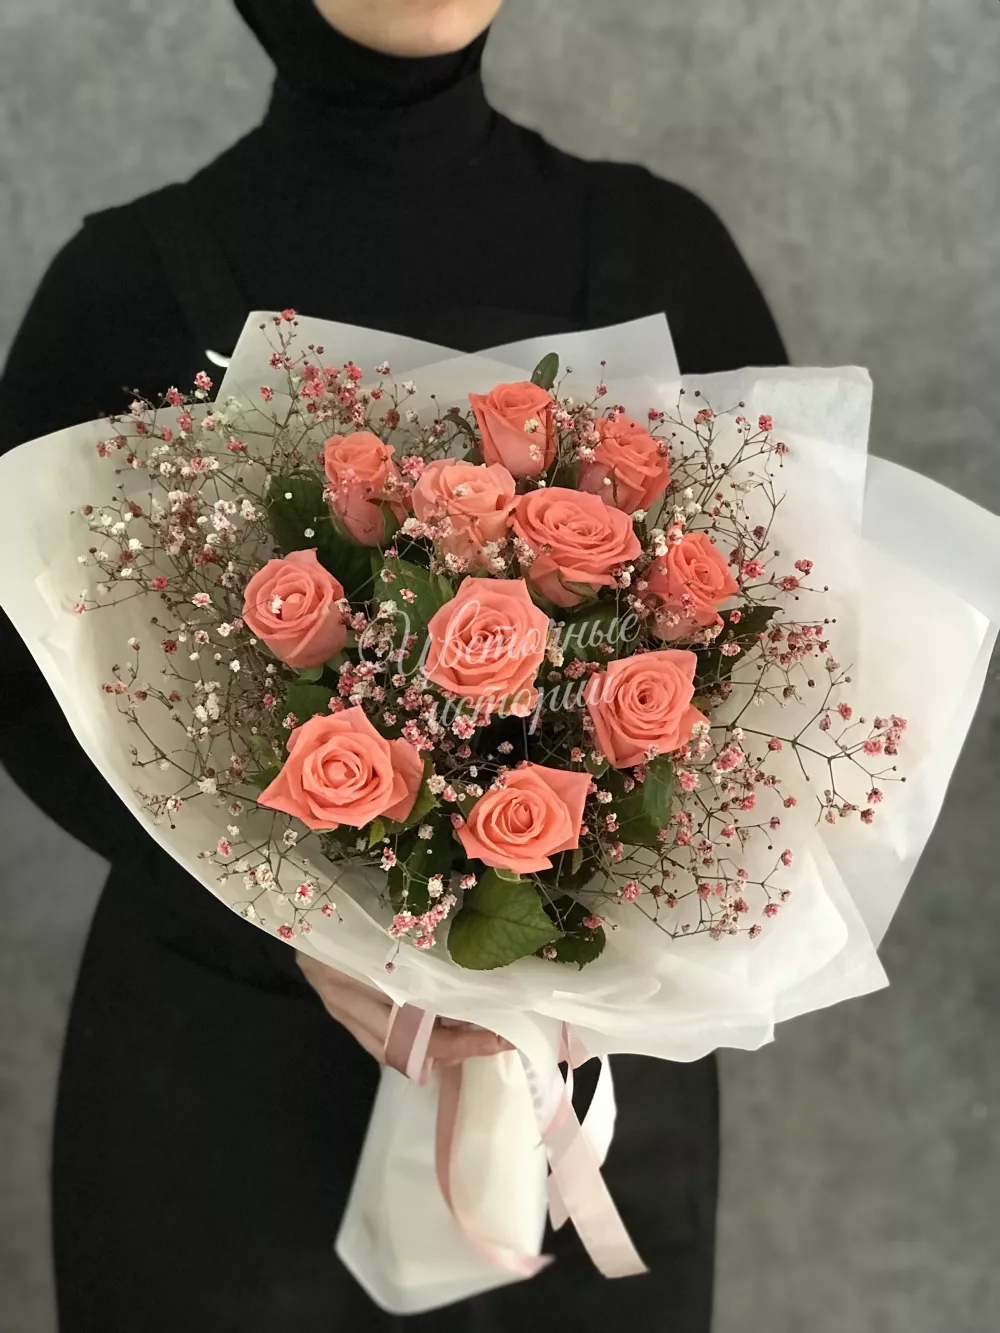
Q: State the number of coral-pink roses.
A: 11